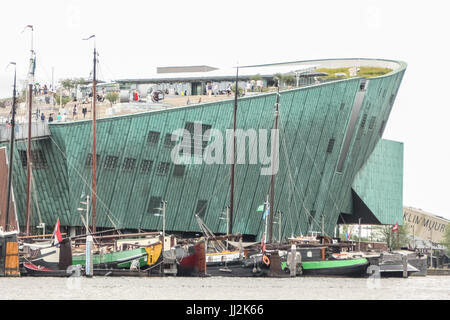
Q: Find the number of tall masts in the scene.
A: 5